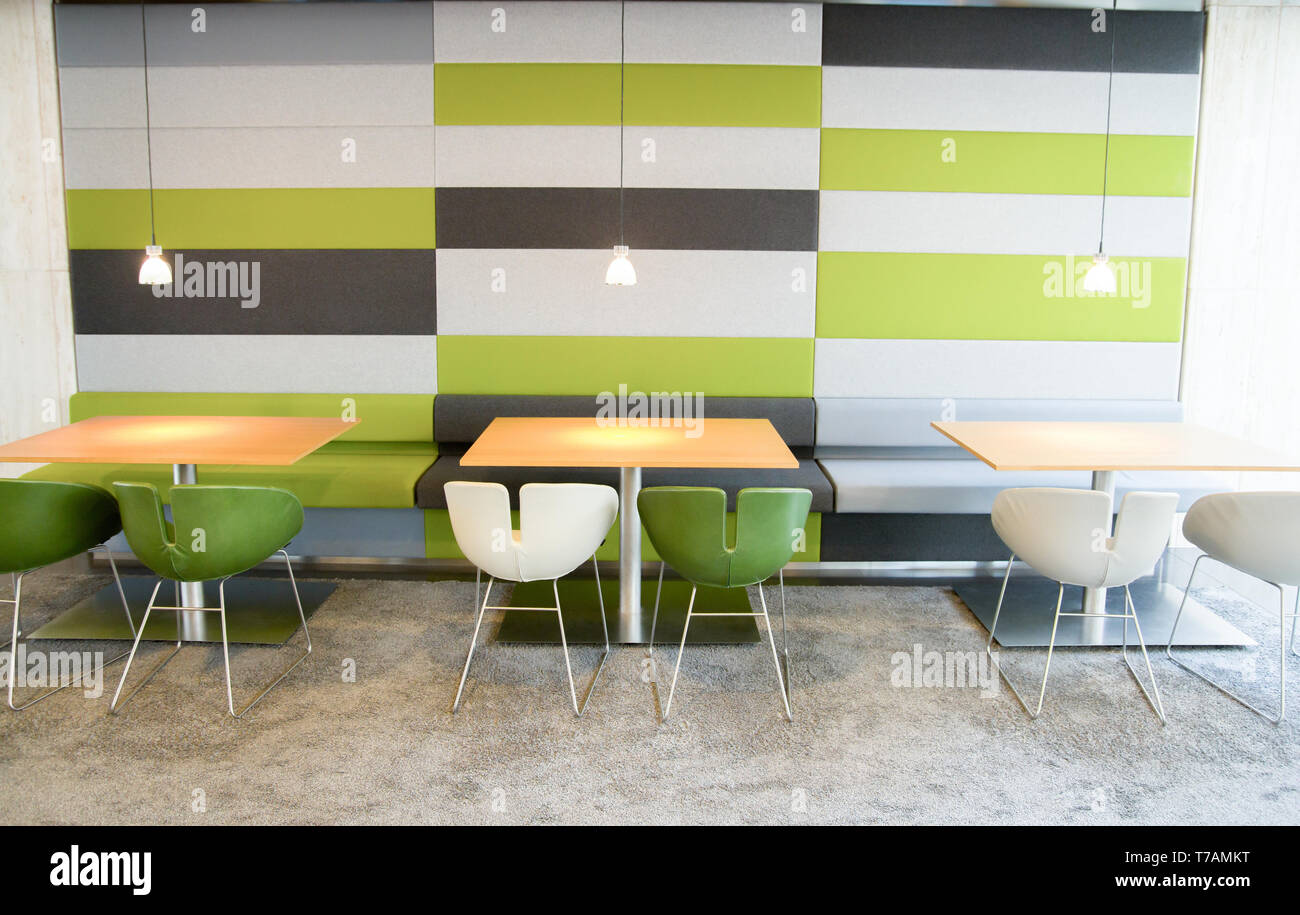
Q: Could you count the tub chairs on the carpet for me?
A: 6